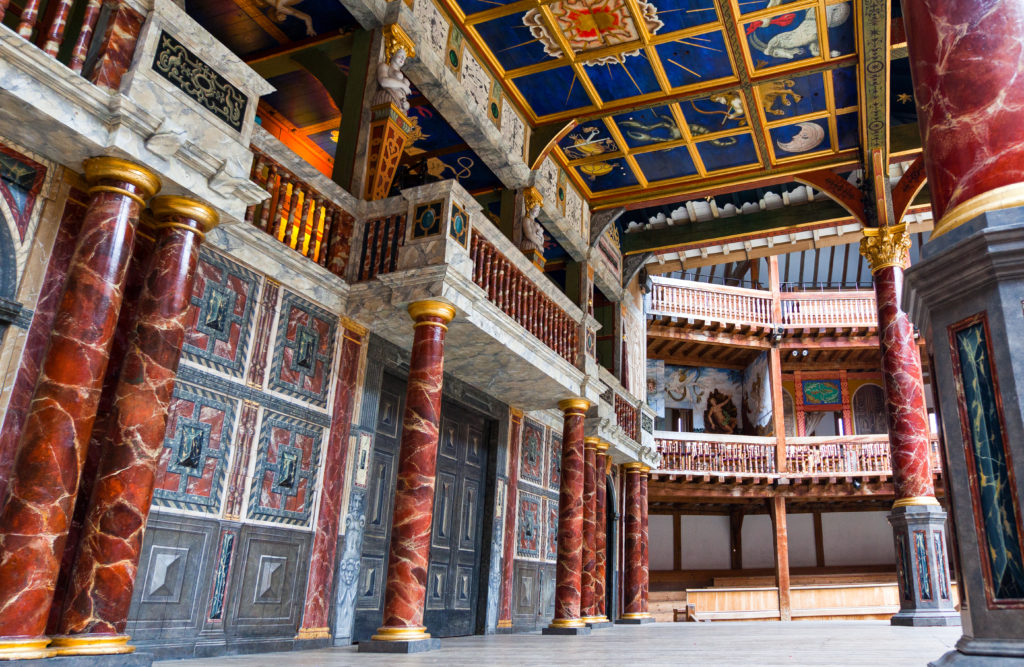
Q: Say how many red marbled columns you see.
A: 10